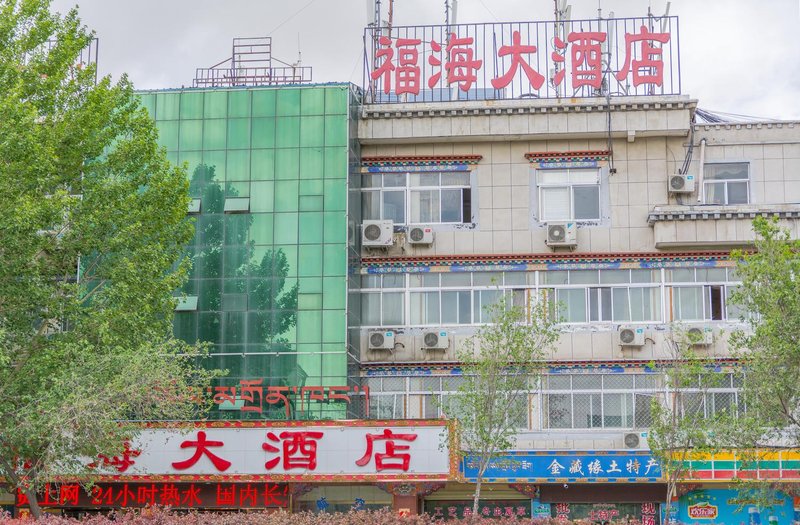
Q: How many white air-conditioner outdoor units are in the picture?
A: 9